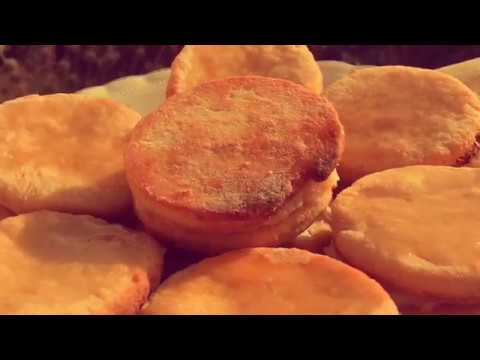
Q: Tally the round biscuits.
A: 7